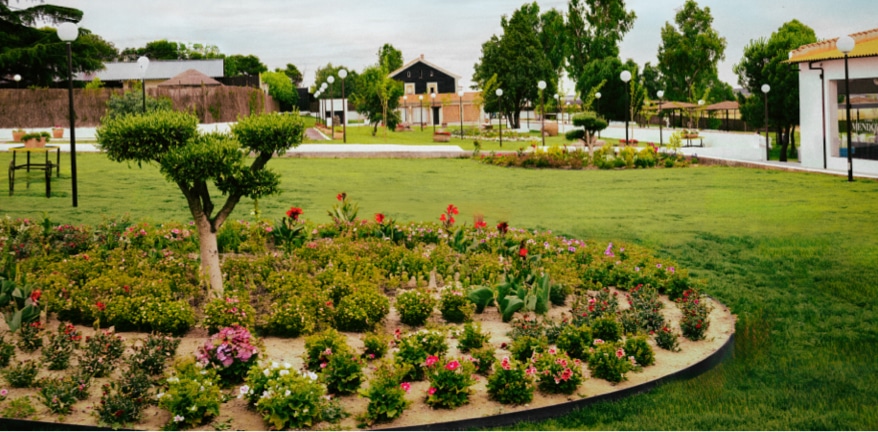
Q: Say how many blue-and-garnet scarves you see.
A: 0